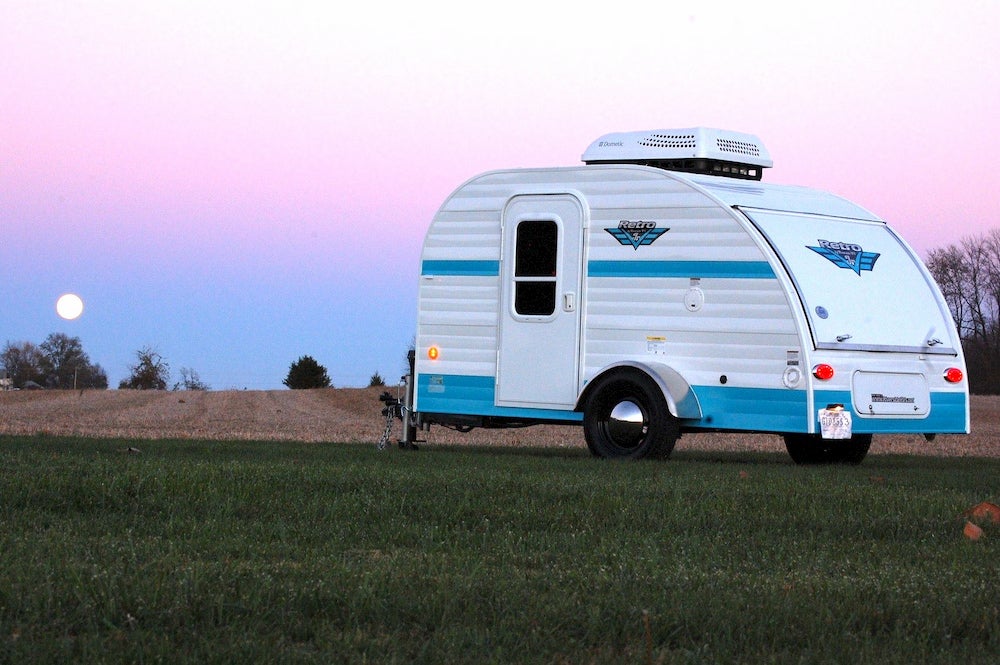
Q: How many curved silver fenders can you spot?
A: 1